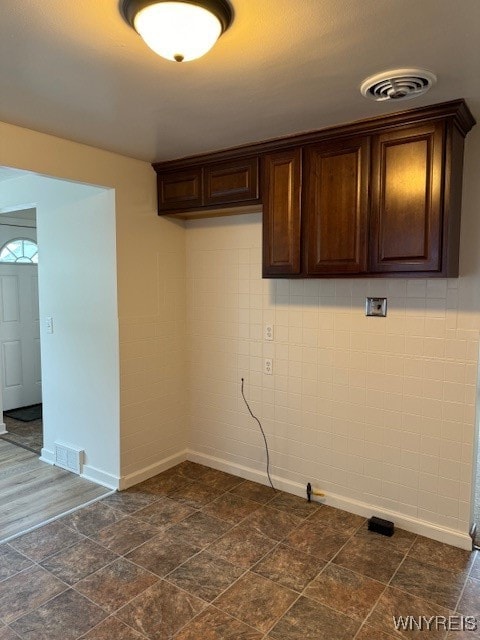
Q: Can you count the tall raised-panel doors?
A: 3